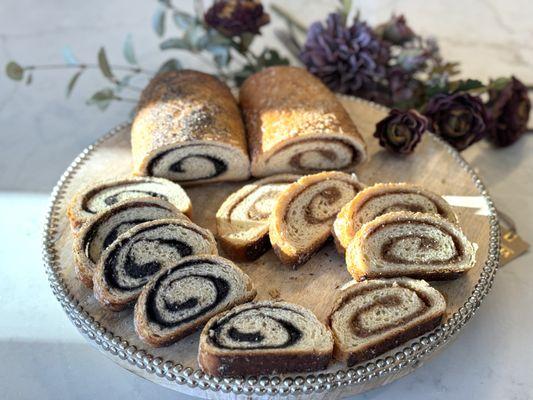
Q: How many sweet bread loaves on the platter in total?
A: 2